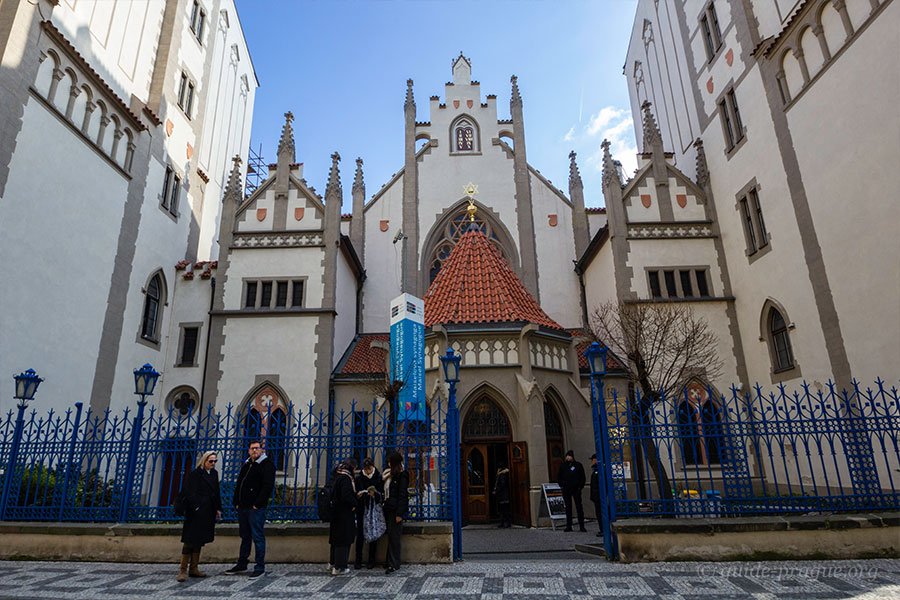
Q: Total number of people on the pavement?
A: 5